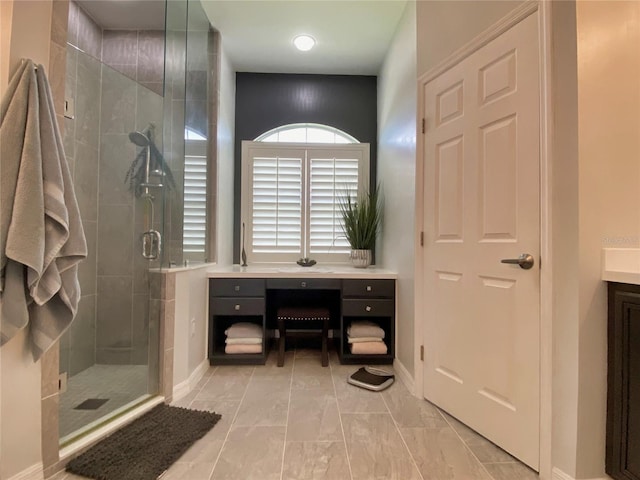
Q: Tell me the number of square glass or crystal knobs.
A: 5